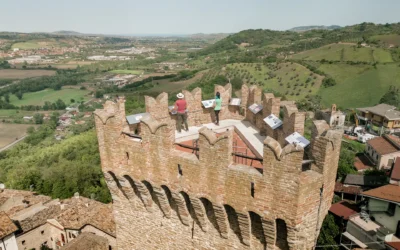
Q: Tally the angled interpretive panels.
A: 7